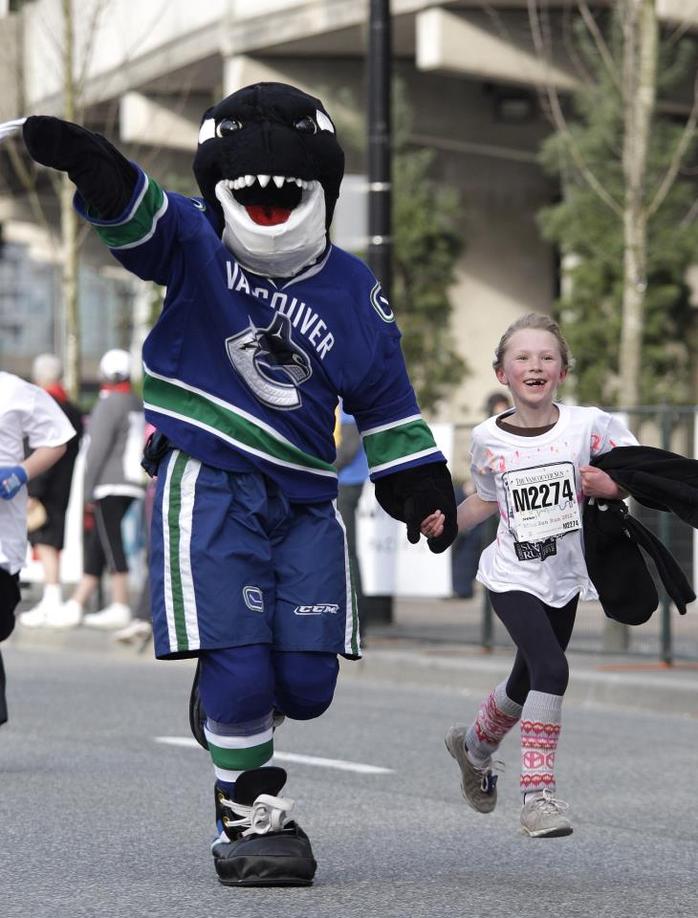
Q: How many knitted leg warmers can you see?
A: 2